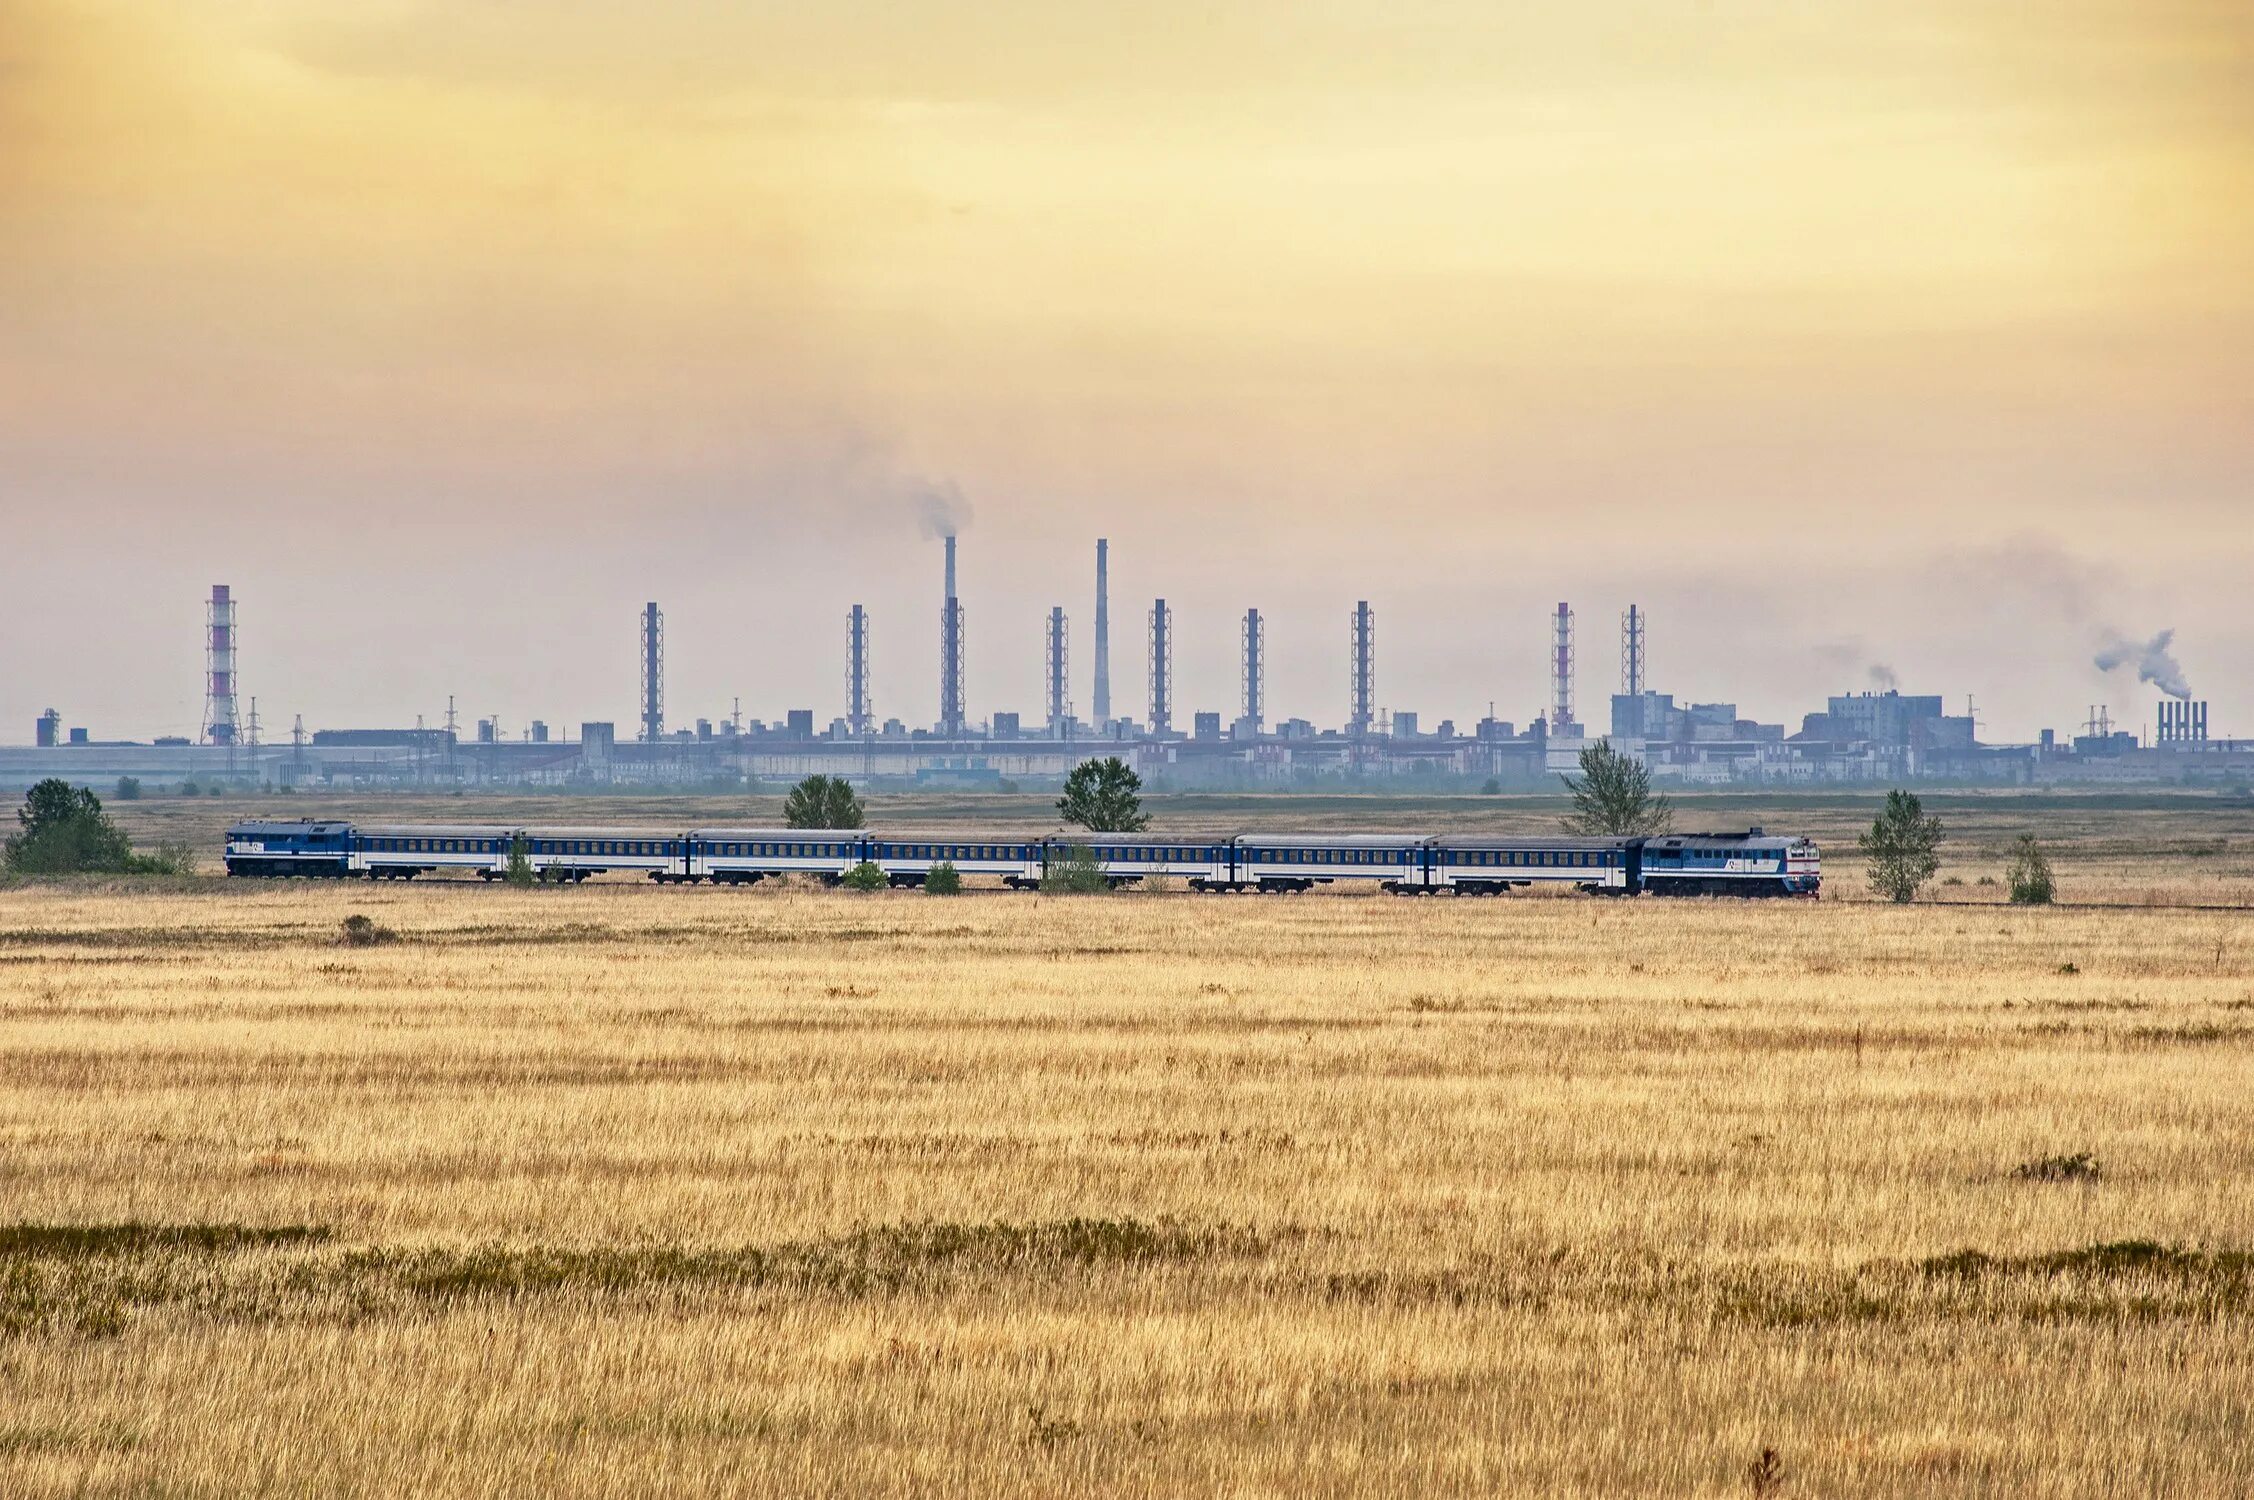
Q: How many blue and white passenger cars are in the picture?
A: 7